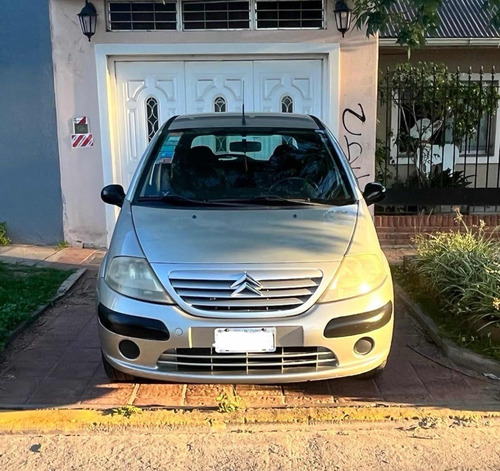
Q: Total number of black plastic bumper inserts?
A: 2